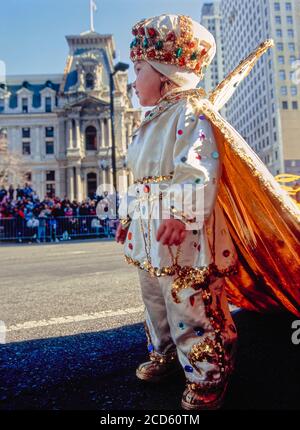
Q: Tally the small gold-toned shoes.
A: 2